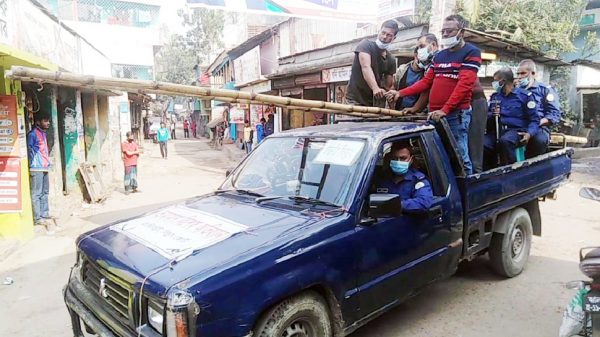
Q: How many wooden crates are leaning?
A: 1